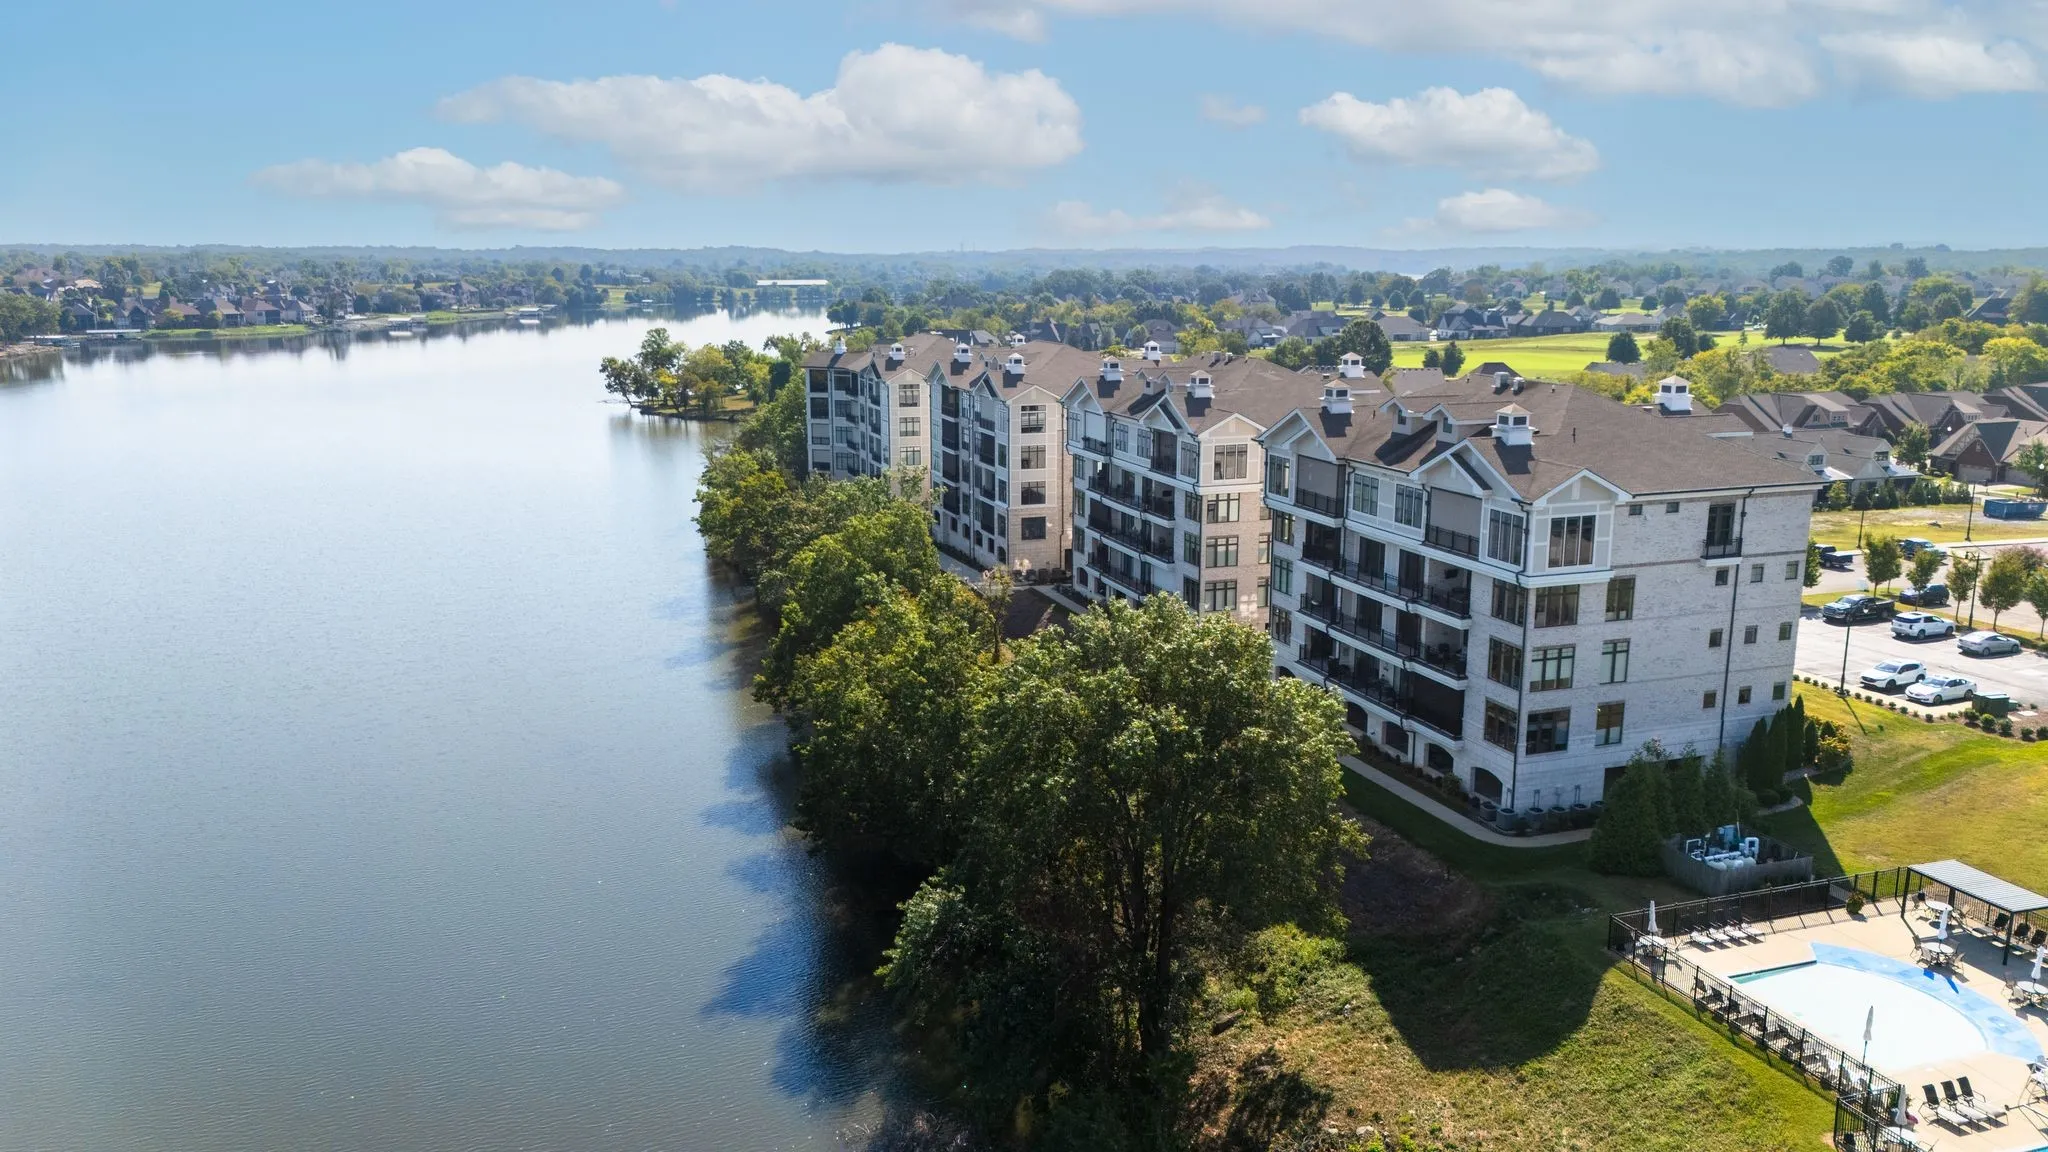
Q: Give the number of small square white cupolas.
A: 12